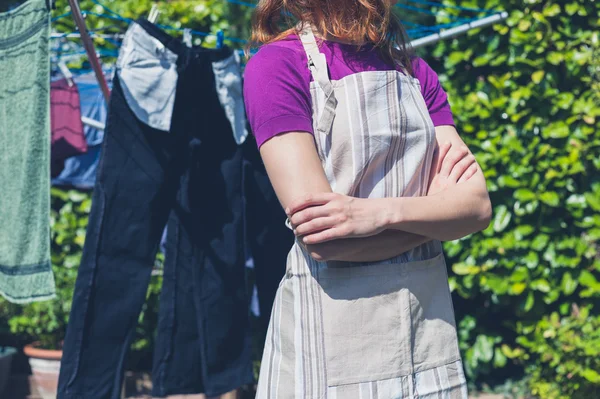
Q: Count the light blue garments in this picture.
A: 1